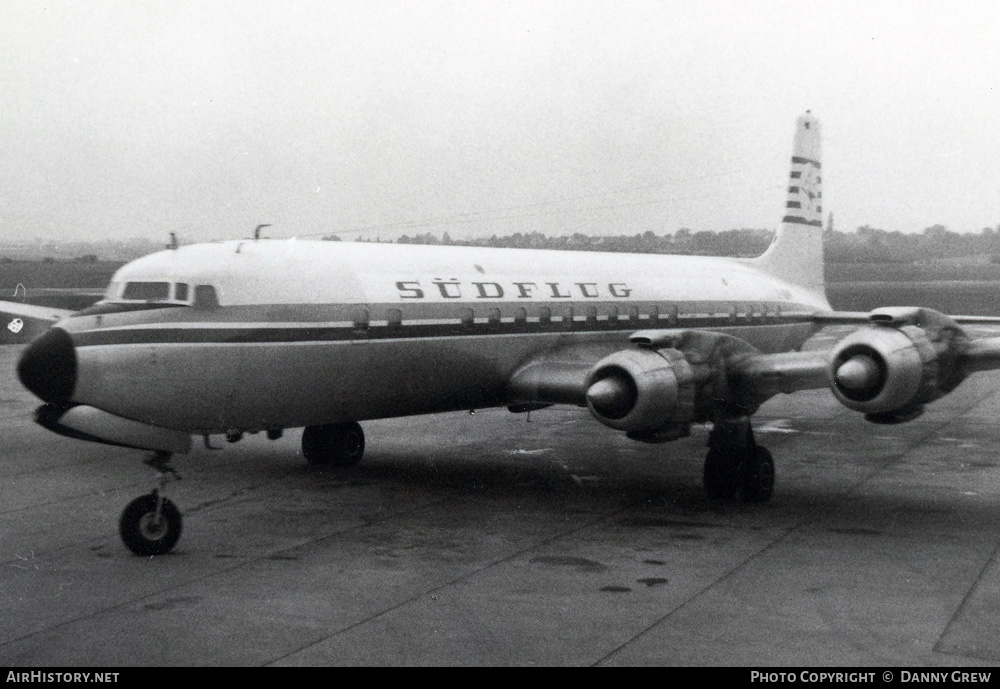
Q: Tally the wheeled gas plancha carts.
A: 0